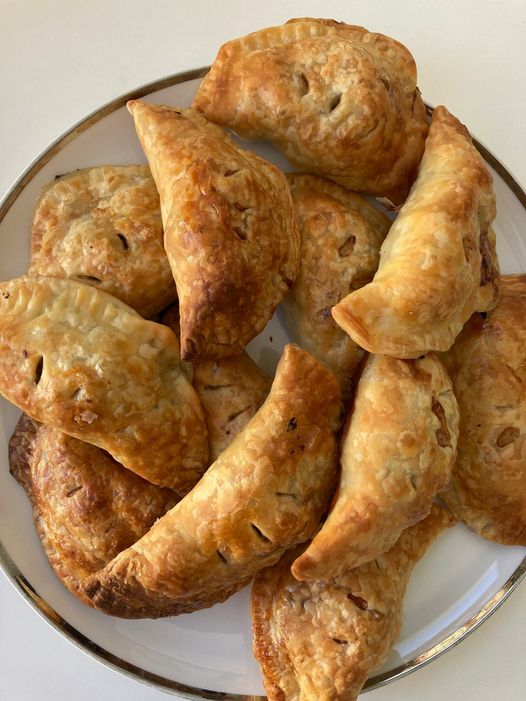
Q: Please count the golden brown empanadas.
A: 12